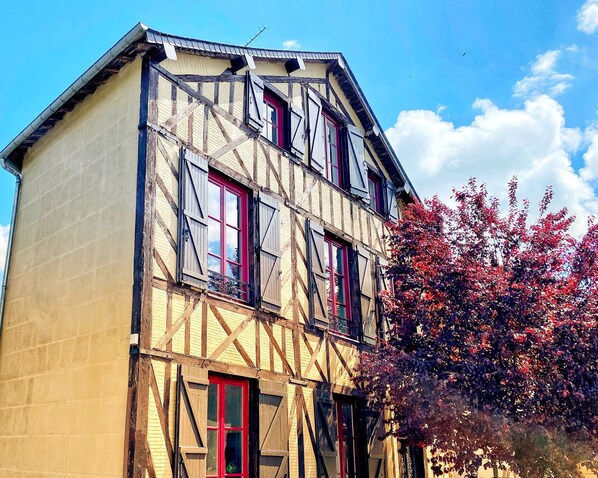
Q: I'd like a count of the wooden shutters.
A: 14